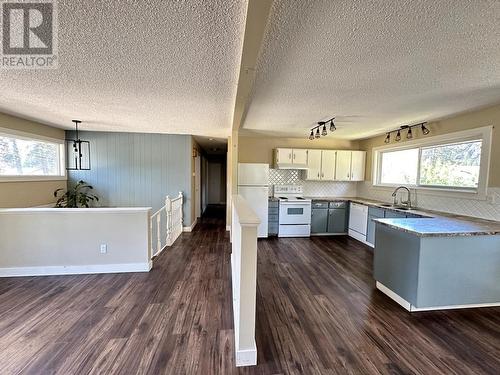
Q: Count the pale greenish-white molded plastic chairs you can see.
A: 0